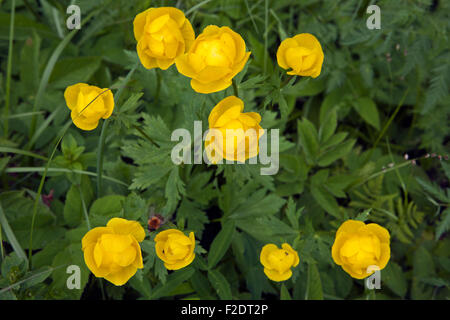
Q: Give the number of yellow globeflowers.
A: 9